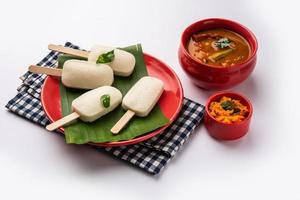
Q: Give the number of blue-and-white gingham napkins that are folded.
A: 1